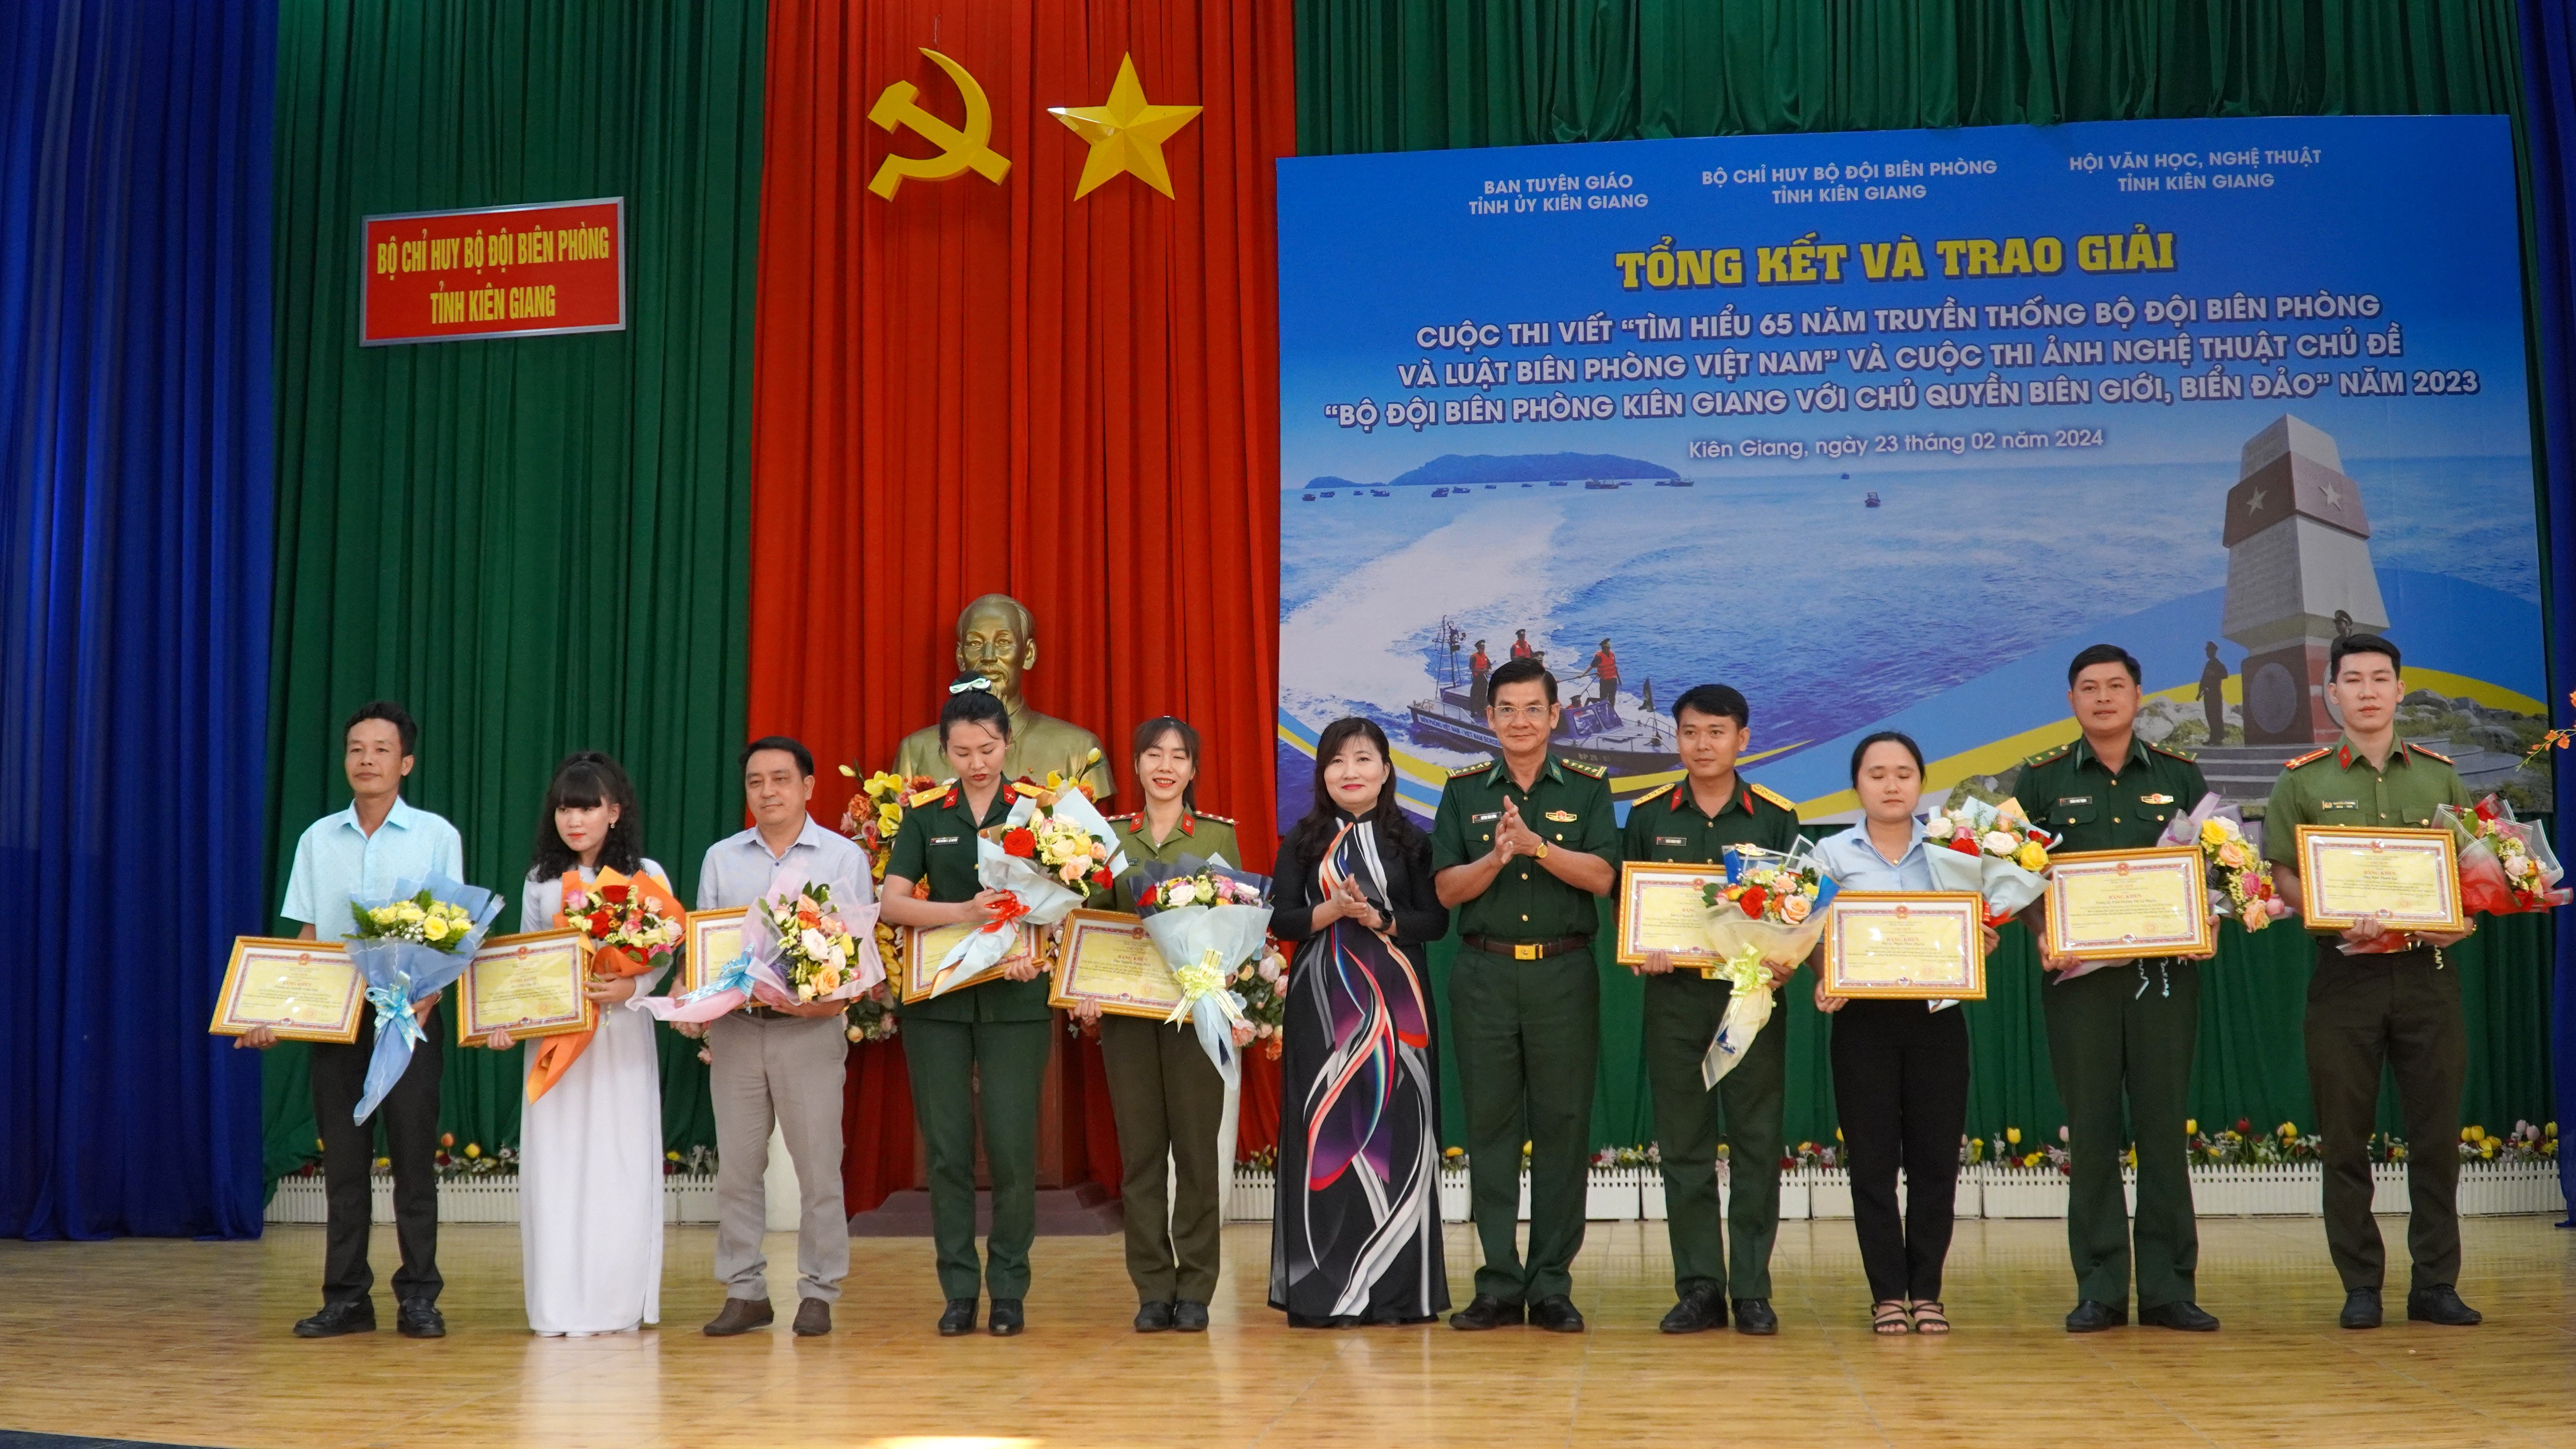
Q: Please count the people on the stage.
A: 11